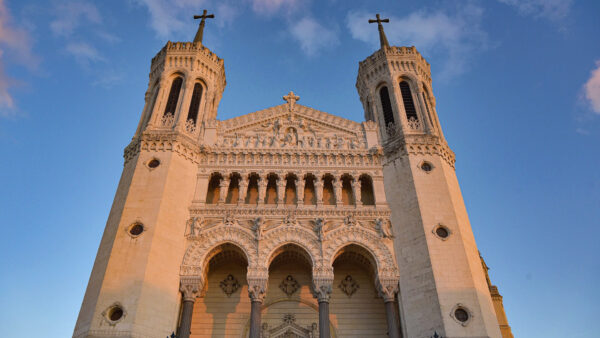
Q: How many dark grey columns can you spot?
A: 4